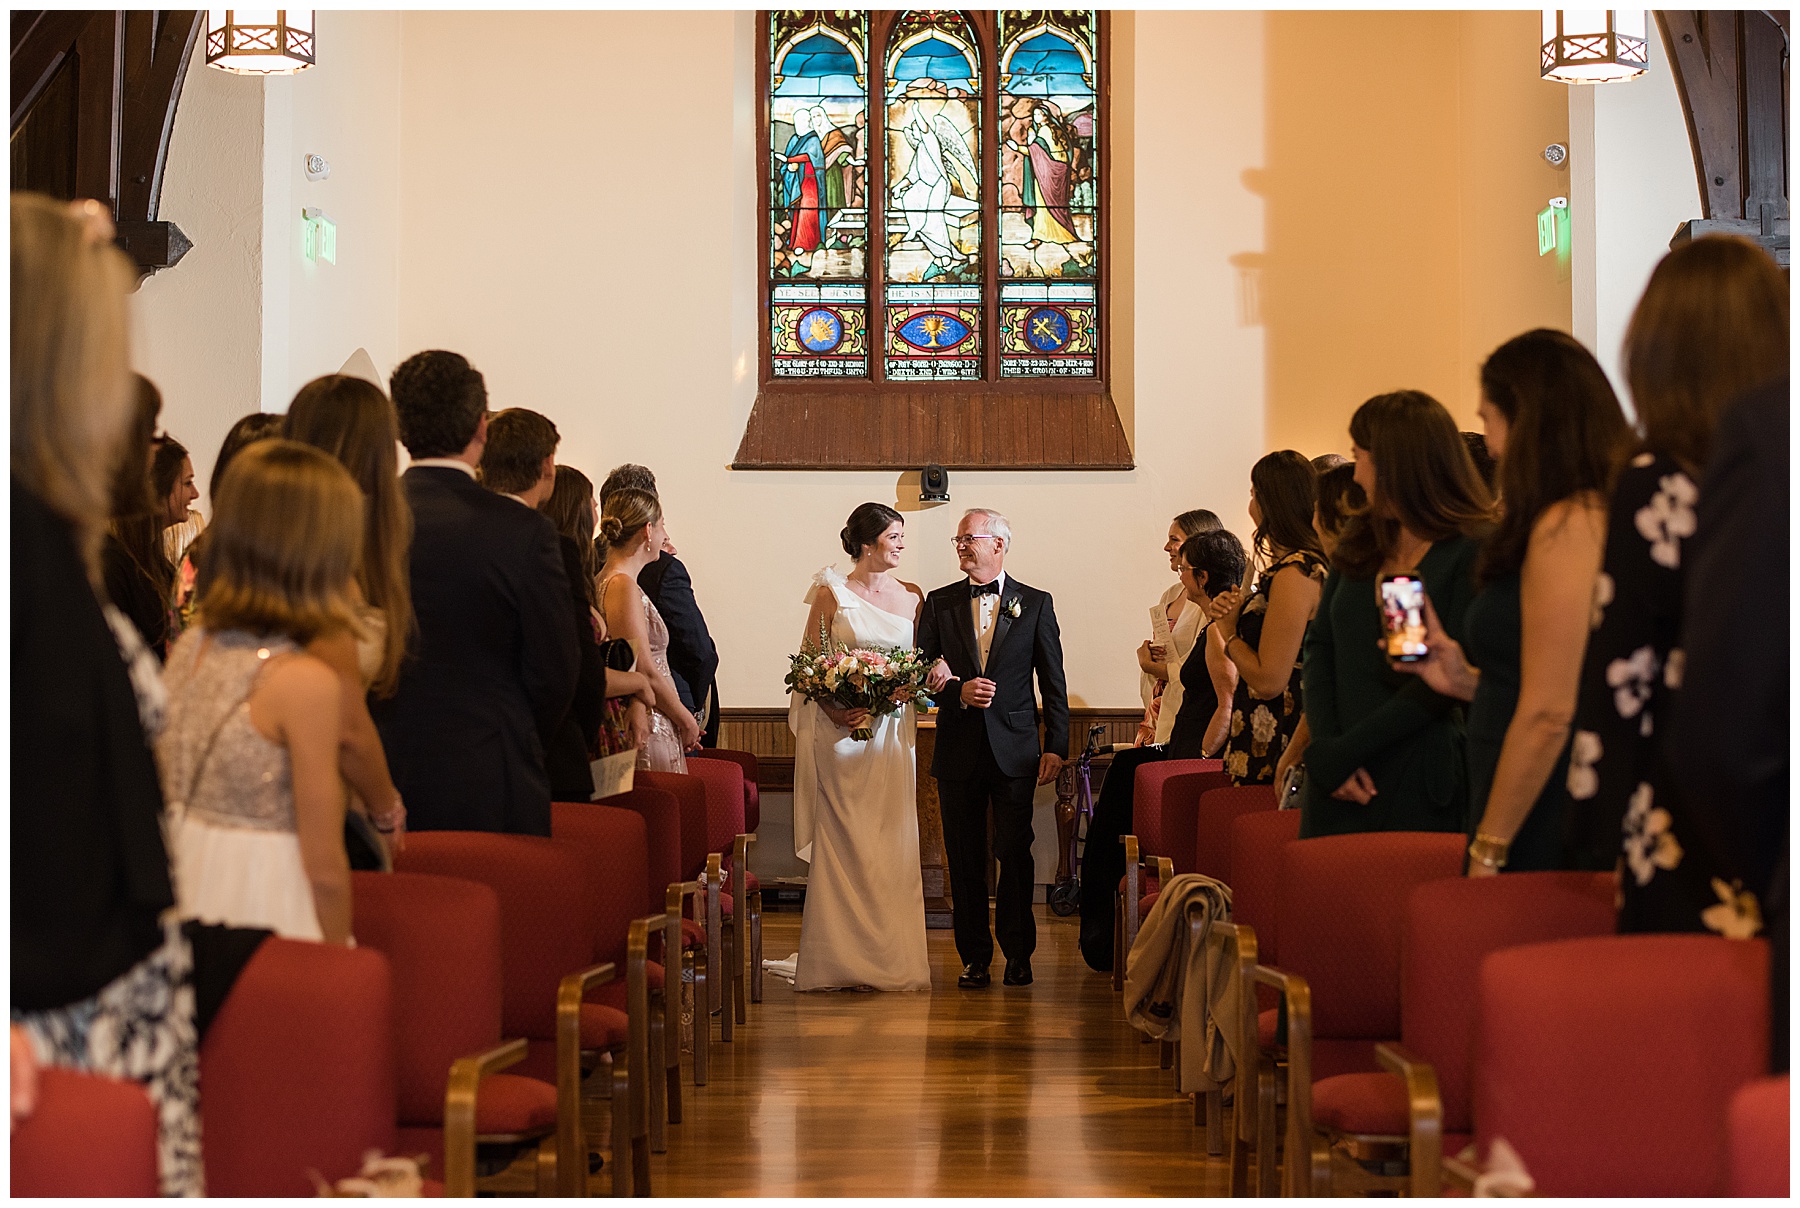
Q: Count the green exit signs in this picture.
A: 2